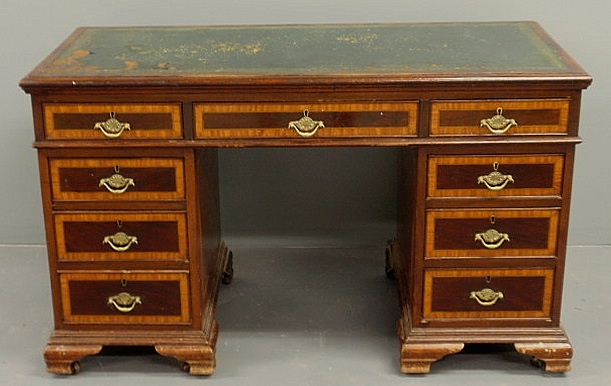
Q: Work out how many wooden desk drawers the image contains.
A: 9